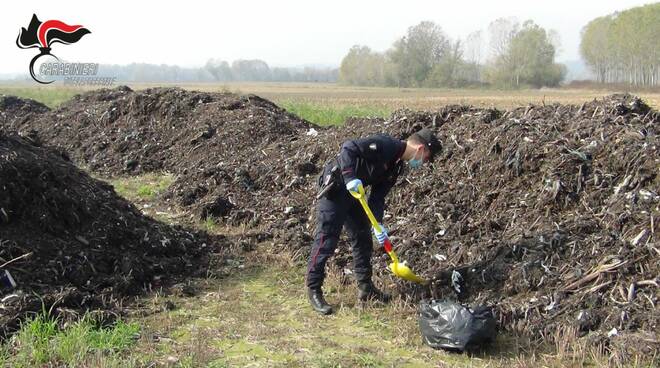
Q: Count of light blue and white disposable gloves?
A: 2